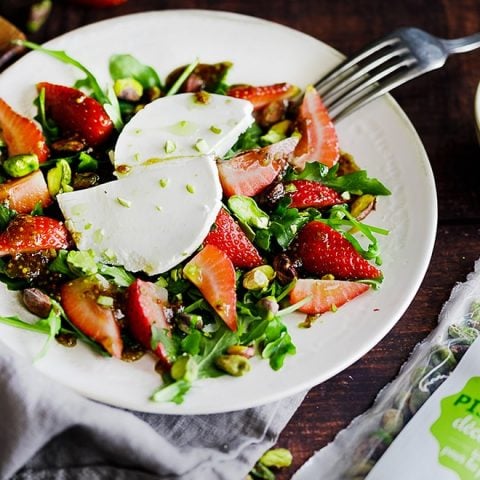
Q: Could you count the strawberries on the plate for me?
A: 14